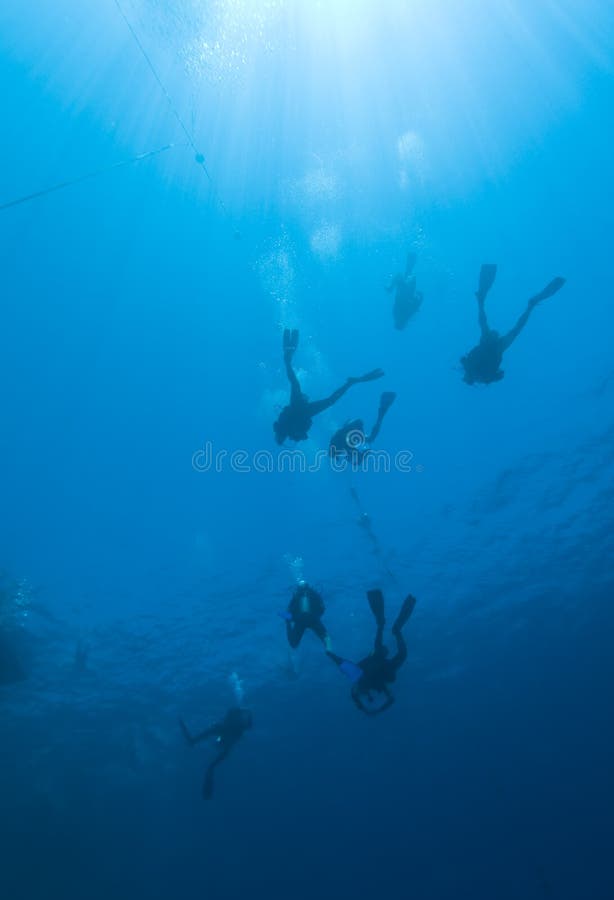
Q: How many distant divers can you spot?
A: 7